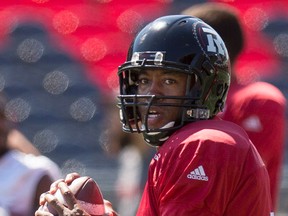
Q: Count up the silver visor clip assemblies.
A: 2